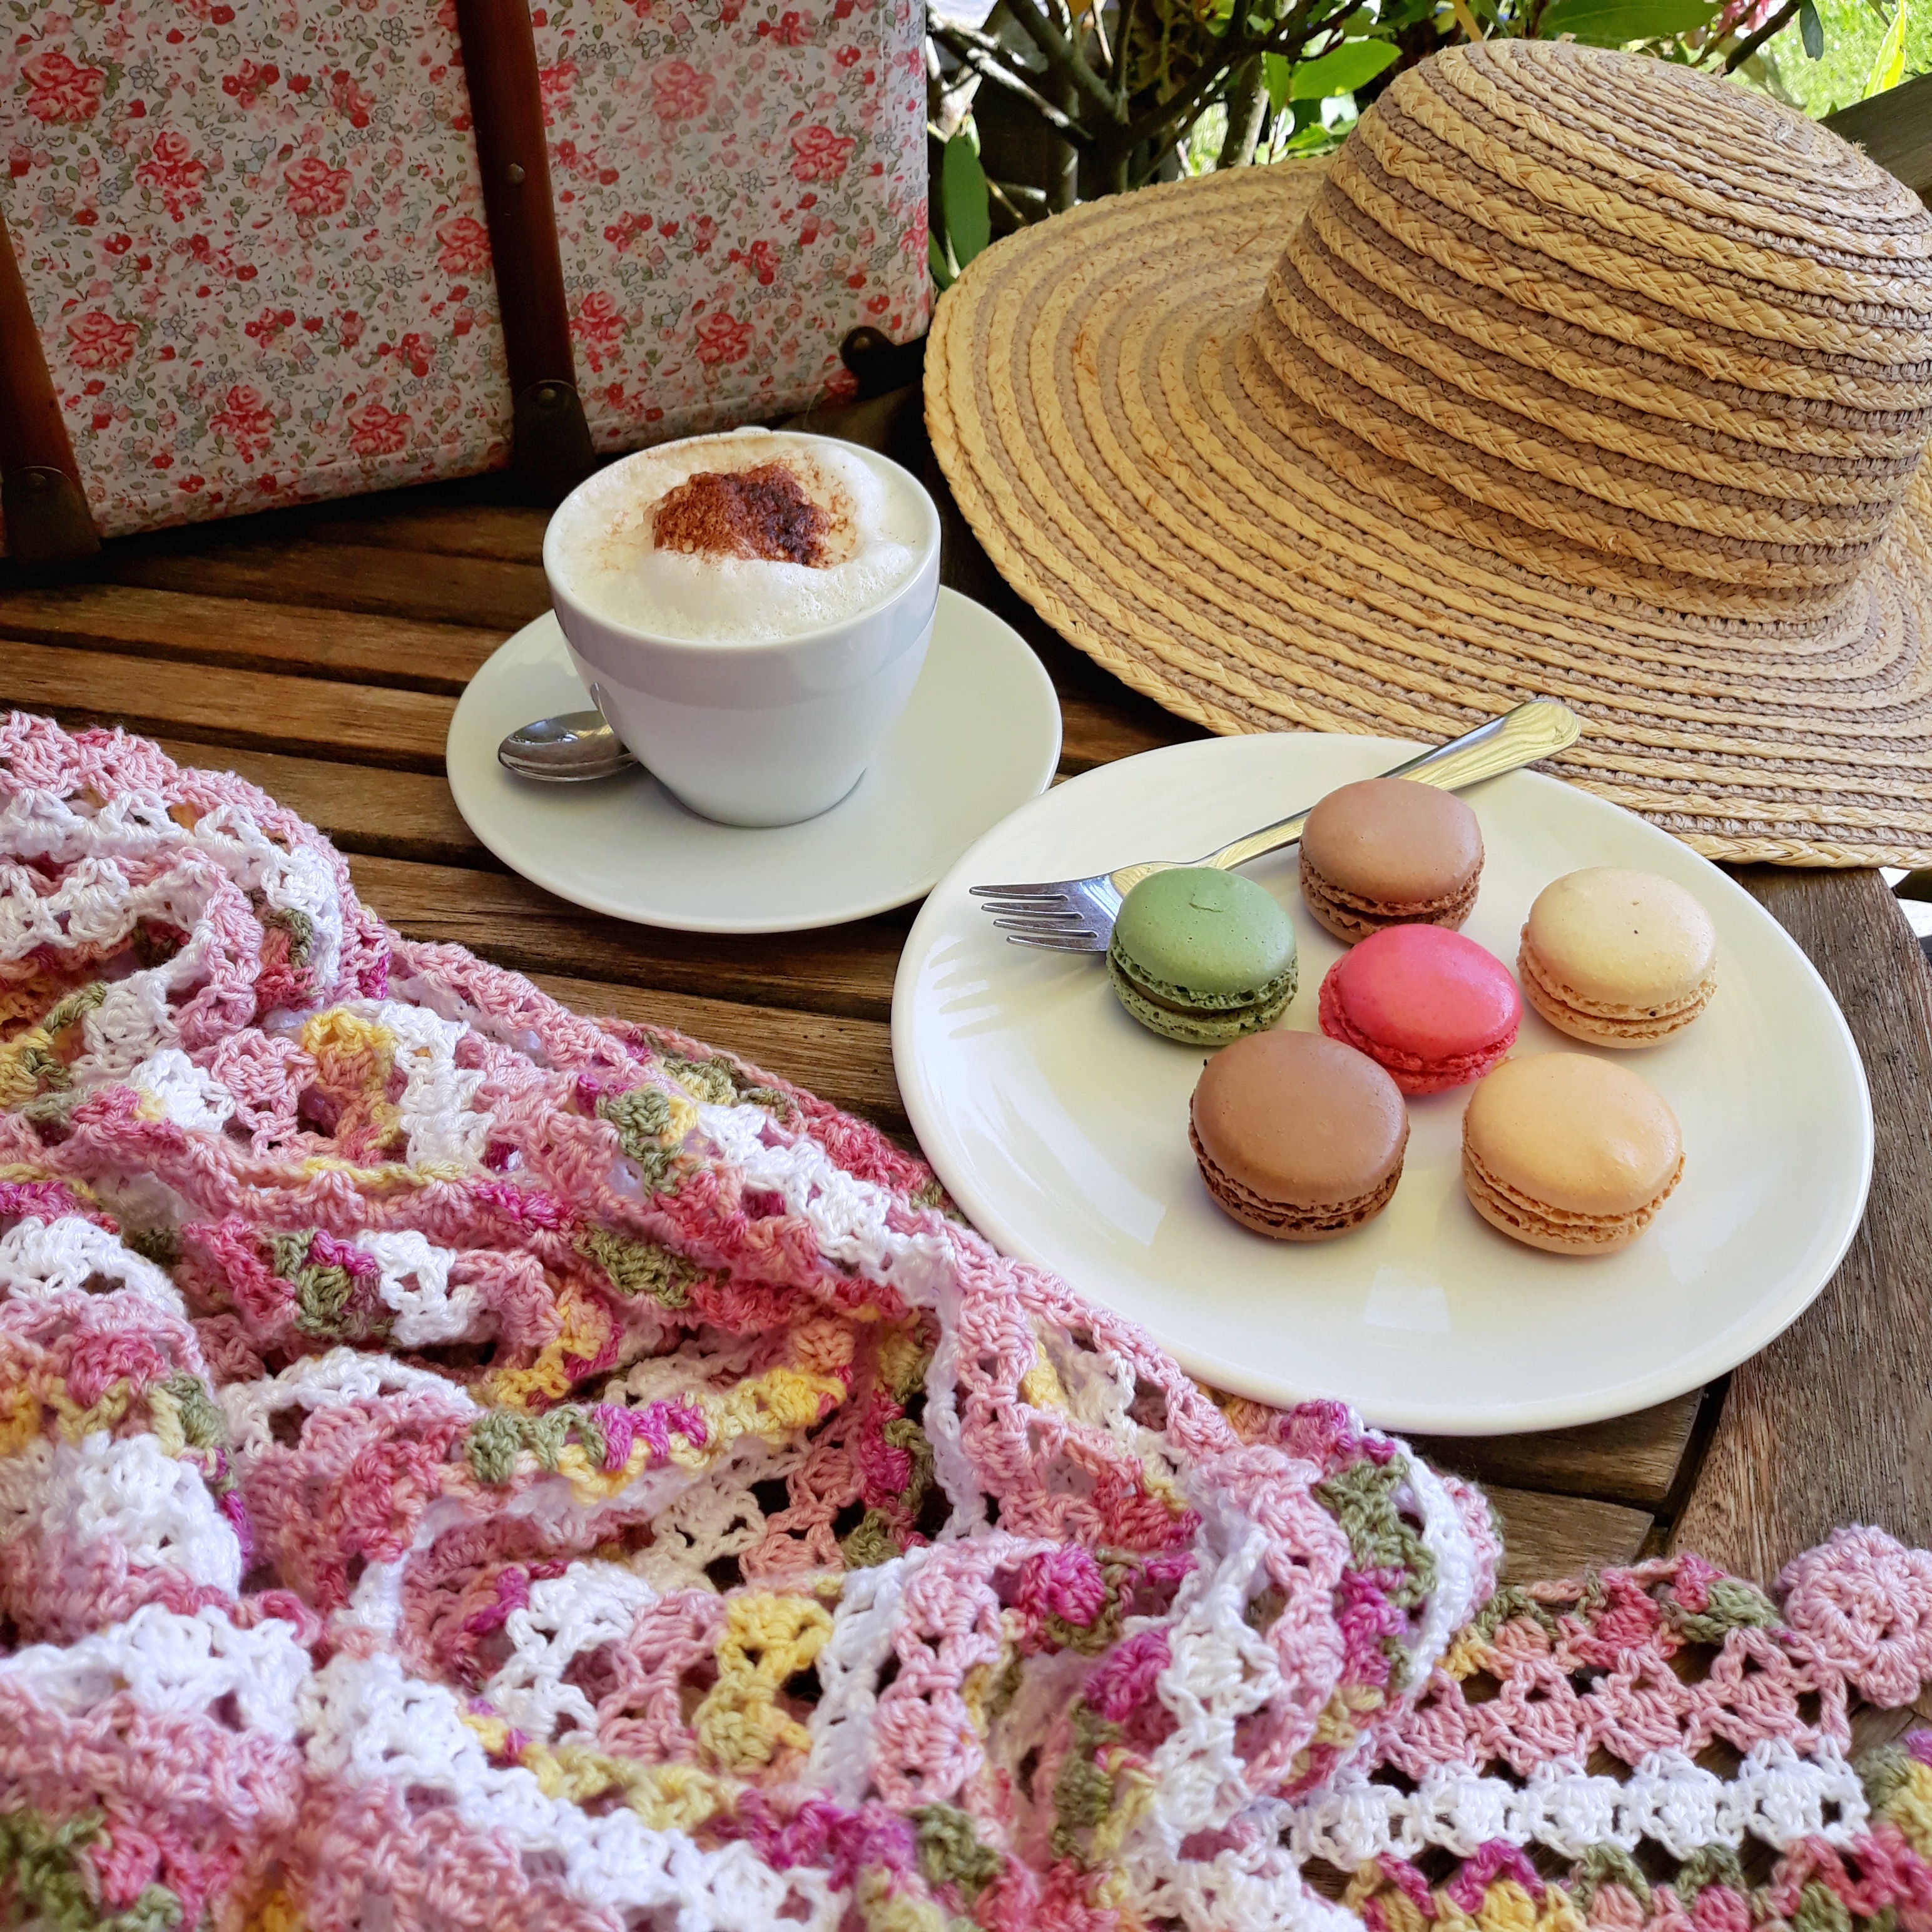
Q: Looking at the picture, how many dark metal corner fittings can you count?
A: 3